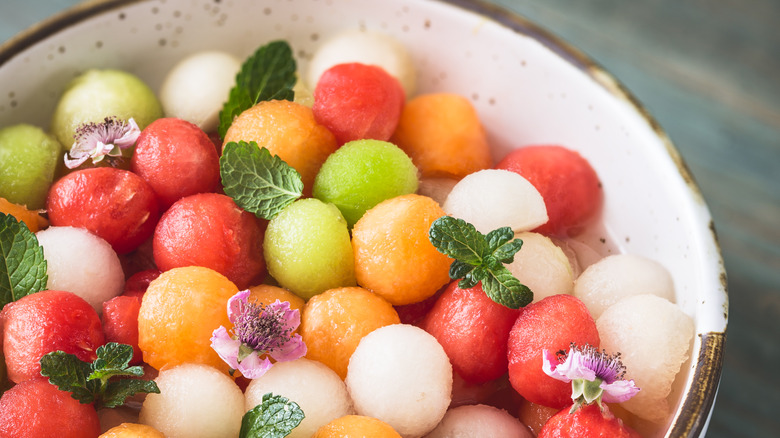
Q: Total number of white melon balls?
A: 11